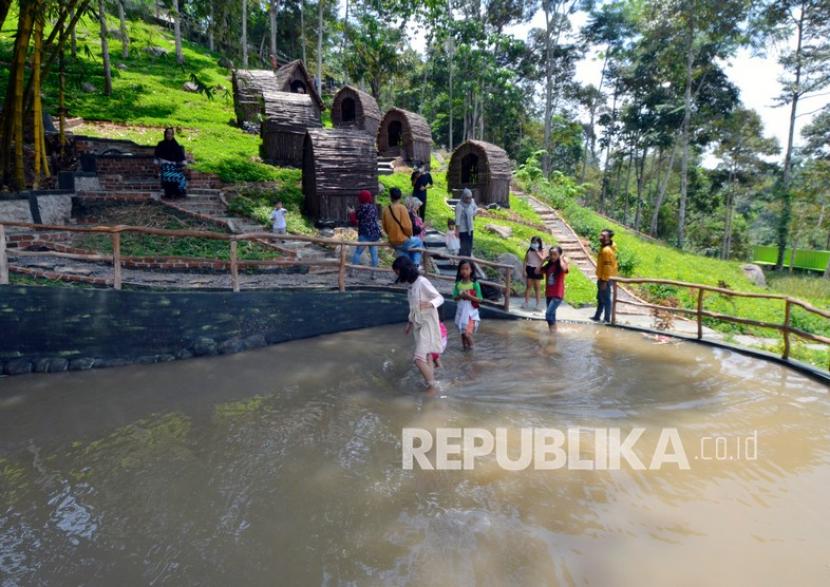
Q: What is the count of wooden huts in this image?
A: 7